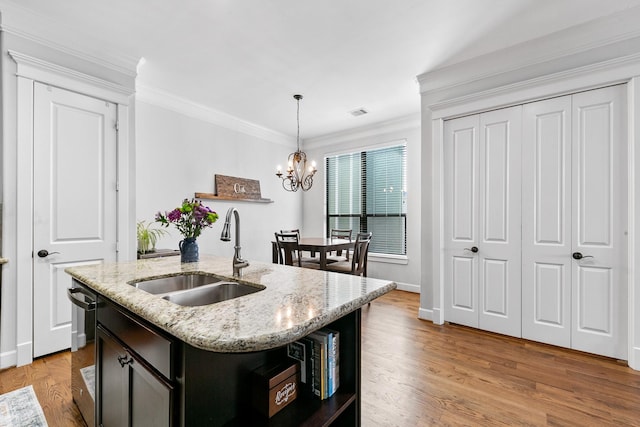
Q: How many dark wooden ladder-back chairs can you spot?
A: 4